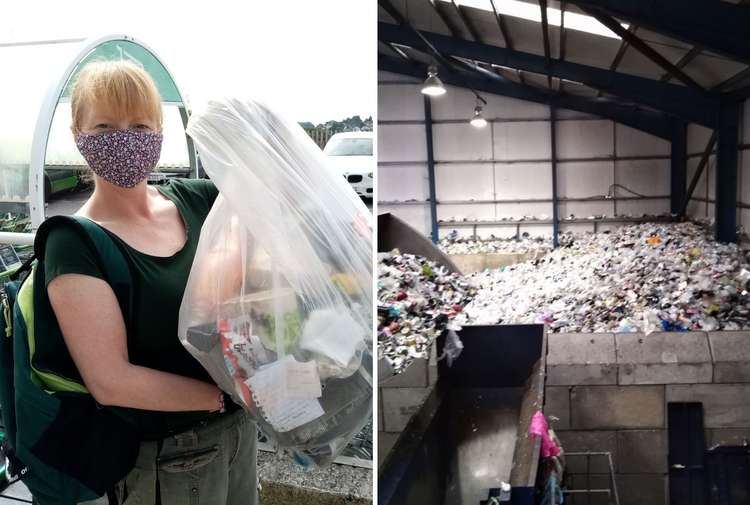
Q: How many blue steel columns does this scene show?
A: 4